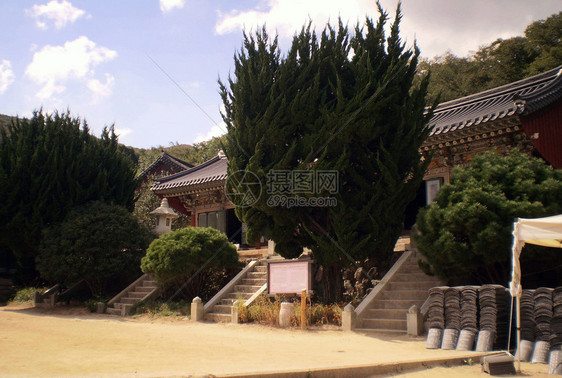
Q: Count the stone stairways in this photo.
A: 4